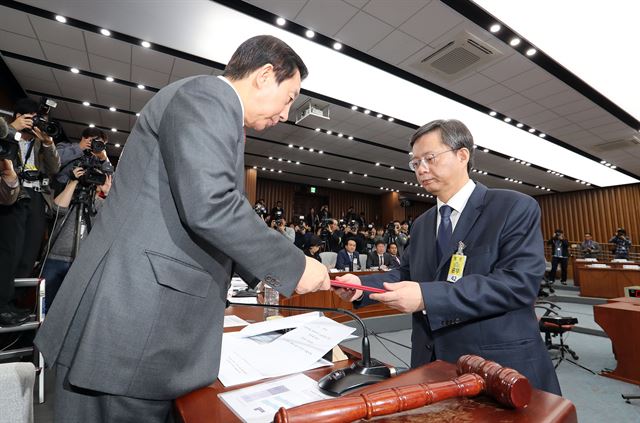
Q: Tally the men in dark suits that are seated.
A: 3